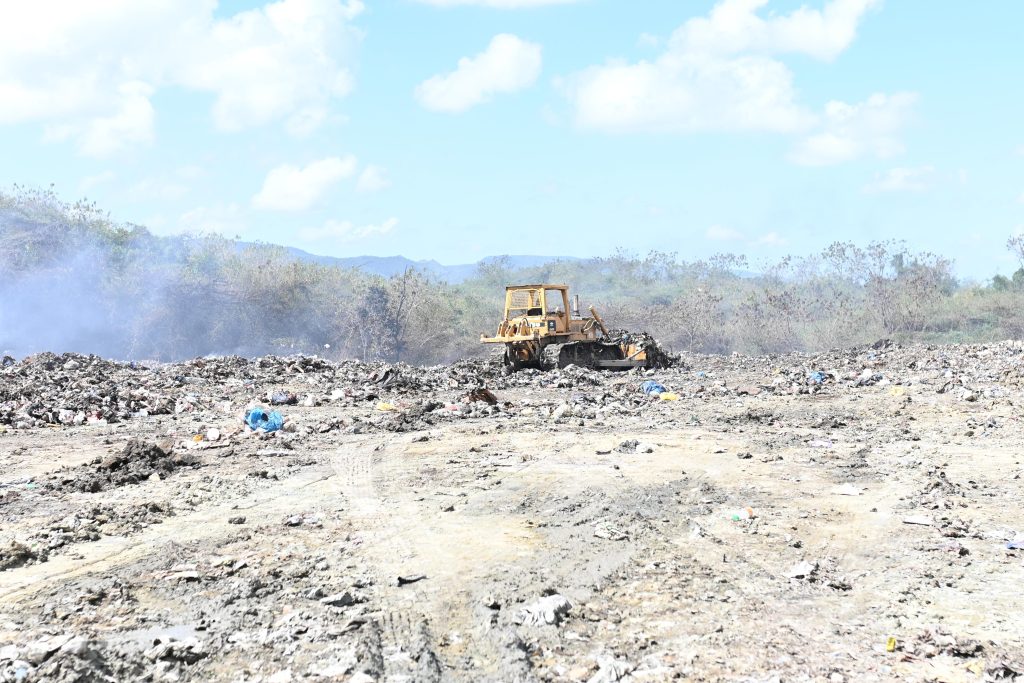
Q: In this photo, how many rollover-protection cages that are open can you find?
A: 1